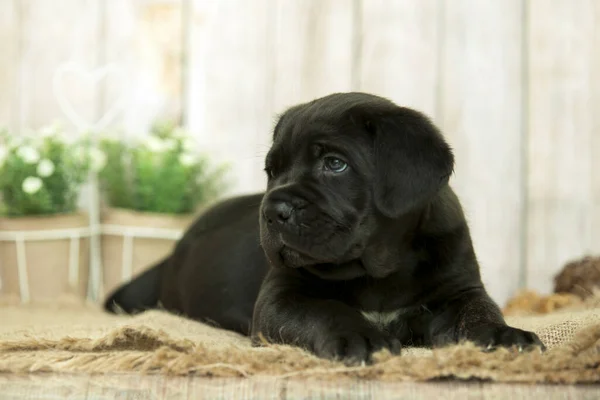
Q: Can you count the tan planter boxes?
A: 2